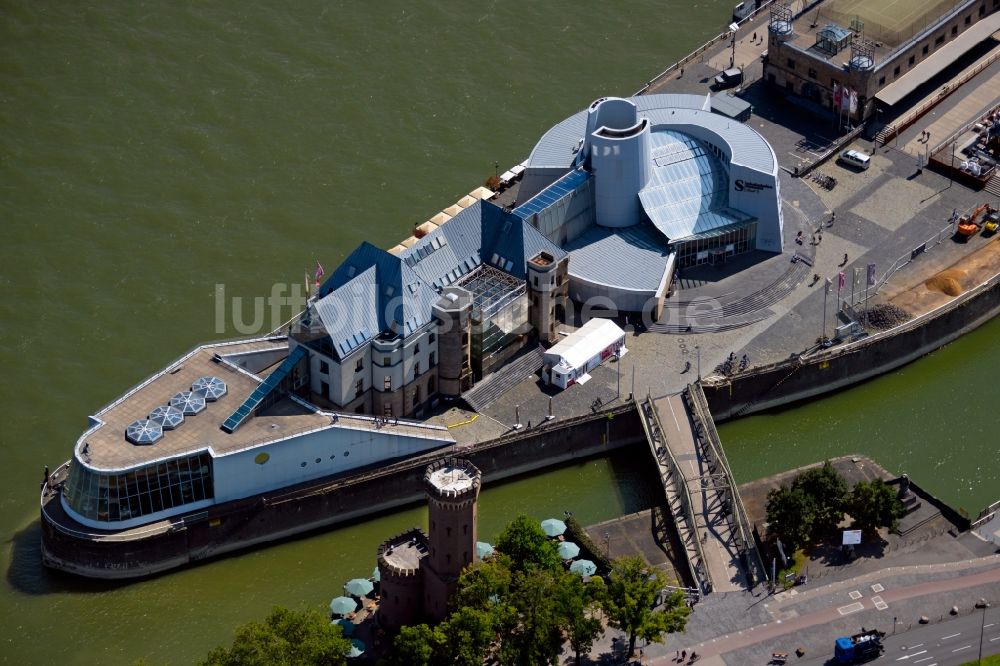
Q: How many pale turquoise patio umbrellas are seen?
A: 9